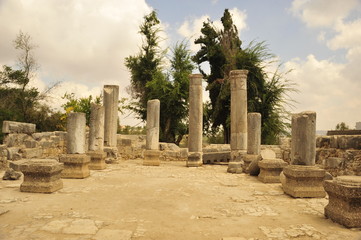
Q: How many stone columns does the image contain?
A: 8